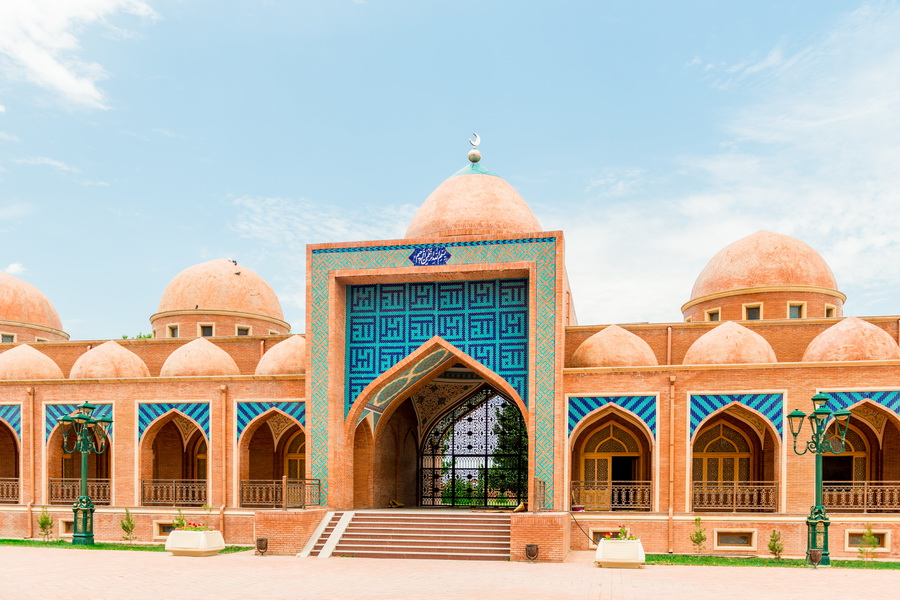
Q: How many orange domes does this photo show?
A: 11